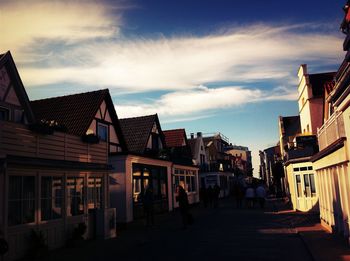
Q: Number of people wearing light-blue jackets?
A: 2